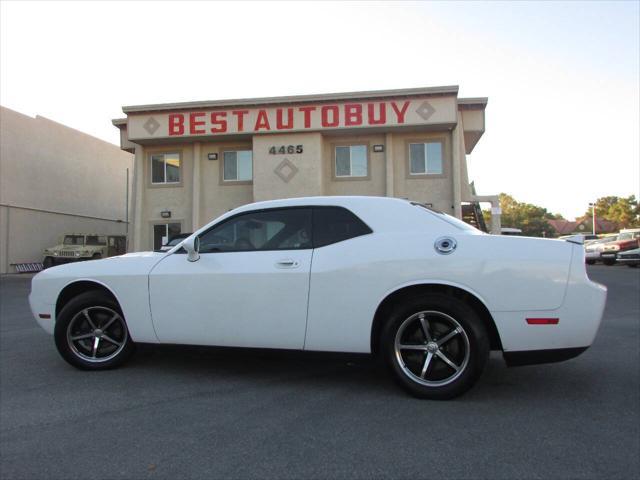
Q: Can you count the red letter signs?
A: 1